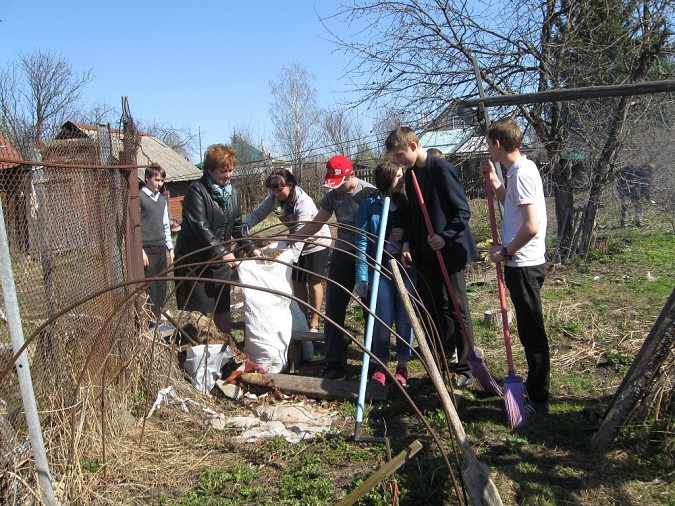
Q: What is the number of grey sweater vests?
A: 1